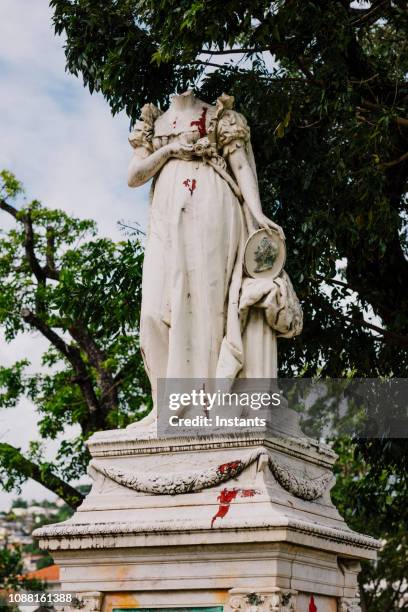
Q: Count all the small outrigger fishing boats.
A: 0